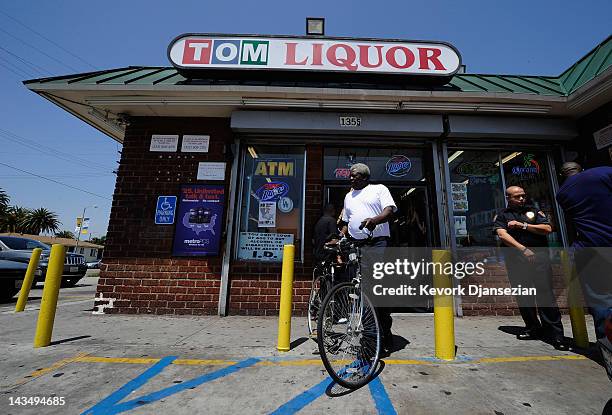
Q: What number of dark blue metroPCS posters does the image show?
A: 1